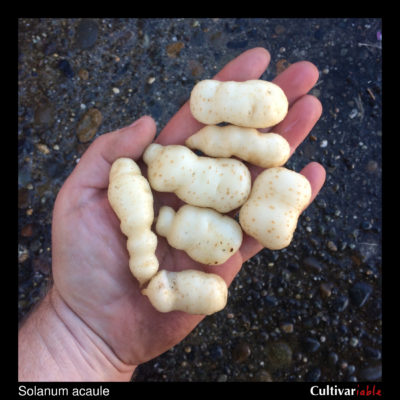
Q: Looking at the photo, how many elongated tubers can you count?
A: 7